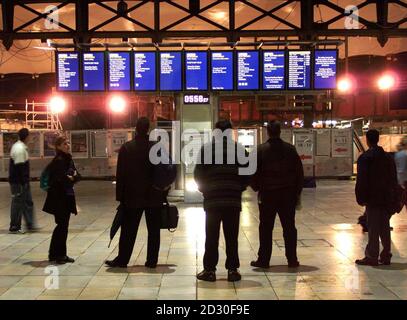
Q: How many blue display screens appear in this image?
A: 11